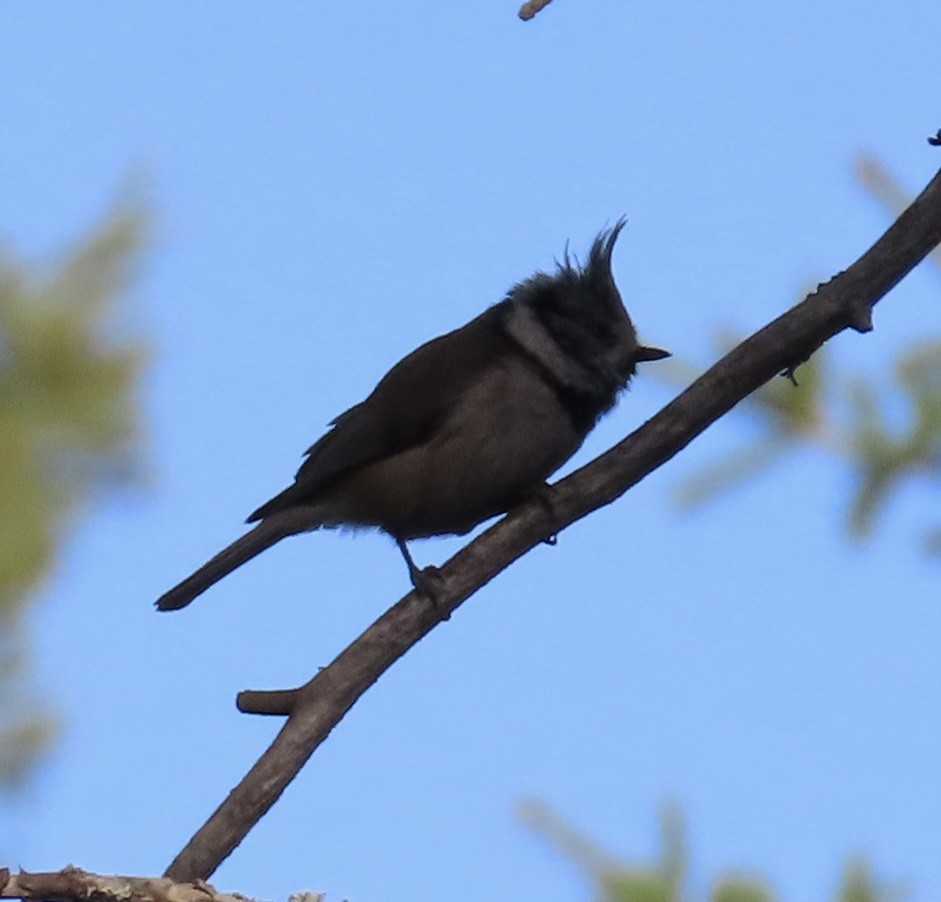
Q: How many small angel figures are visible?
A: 0